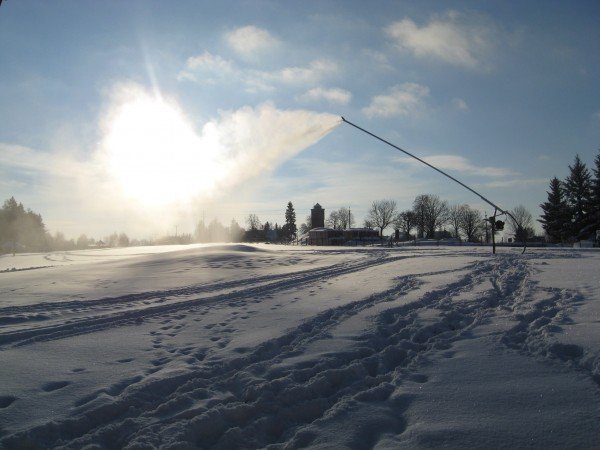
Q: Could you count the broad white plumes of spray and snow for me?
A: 1